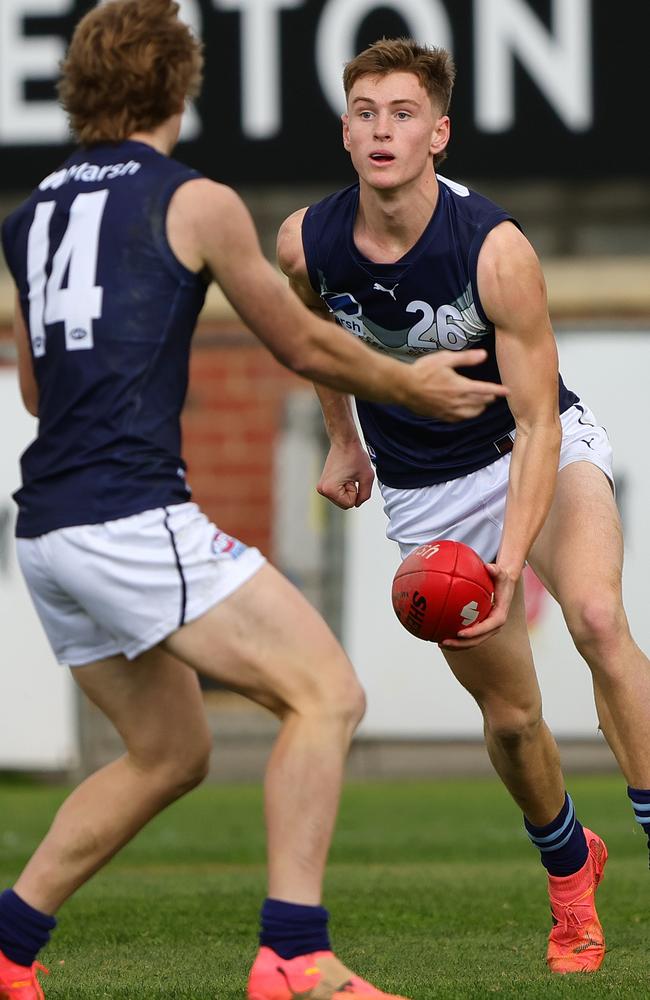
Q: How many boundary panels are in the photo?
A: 2